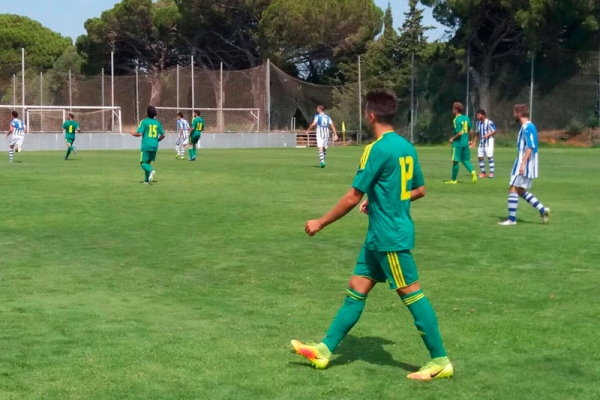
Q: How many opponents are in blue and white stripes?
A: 5